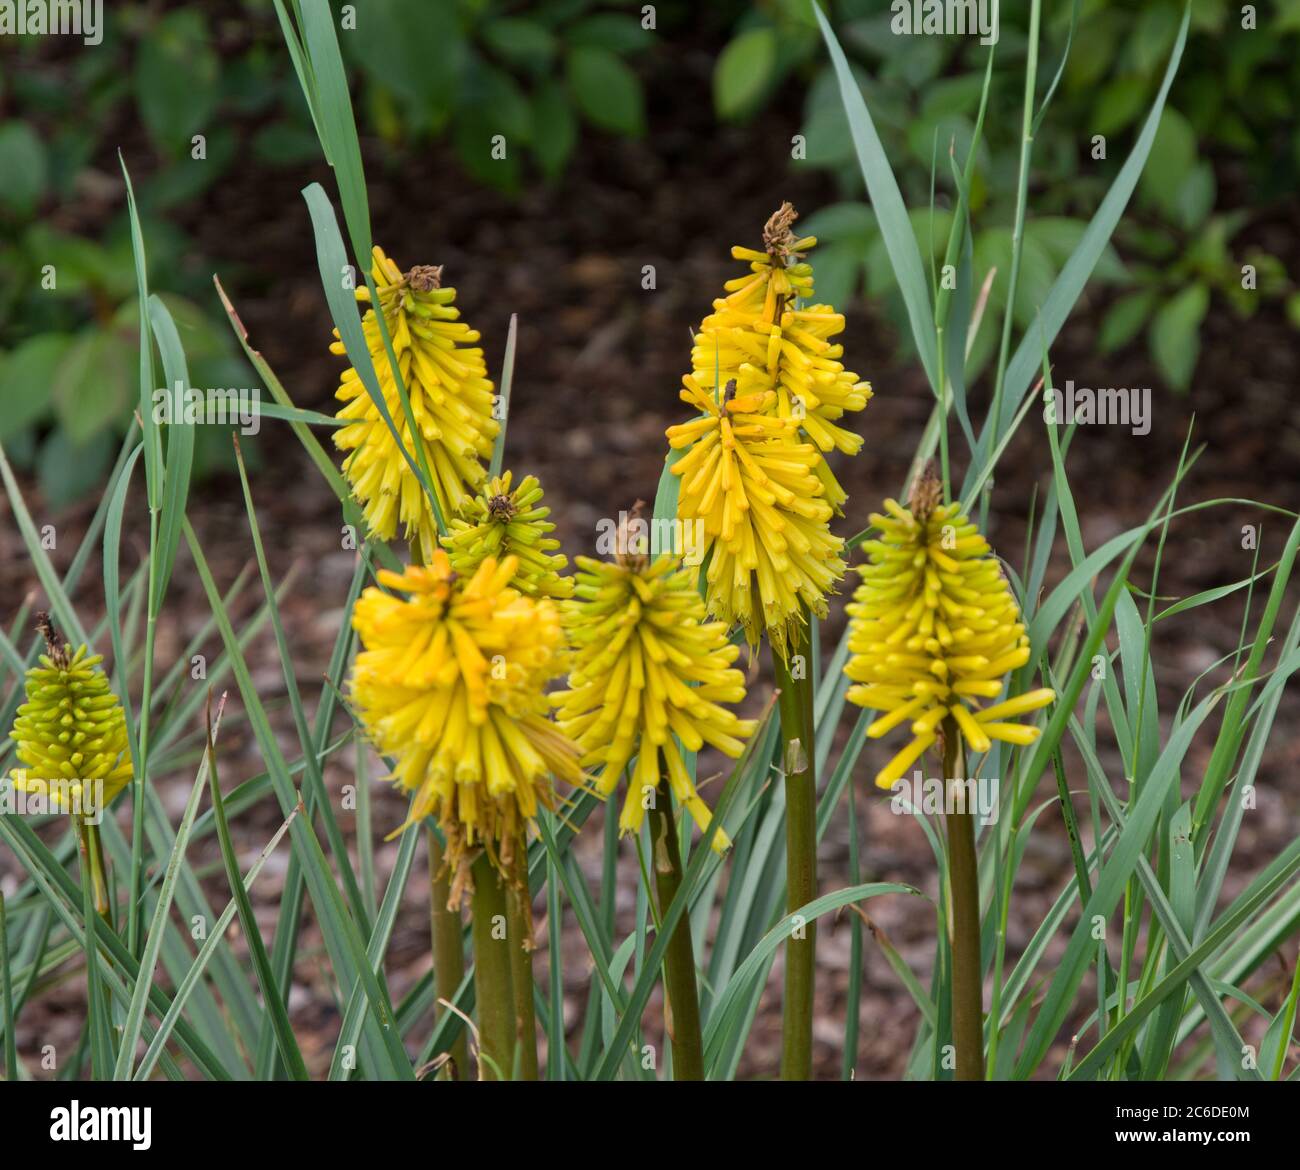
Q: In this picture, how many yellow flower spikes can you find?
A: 8